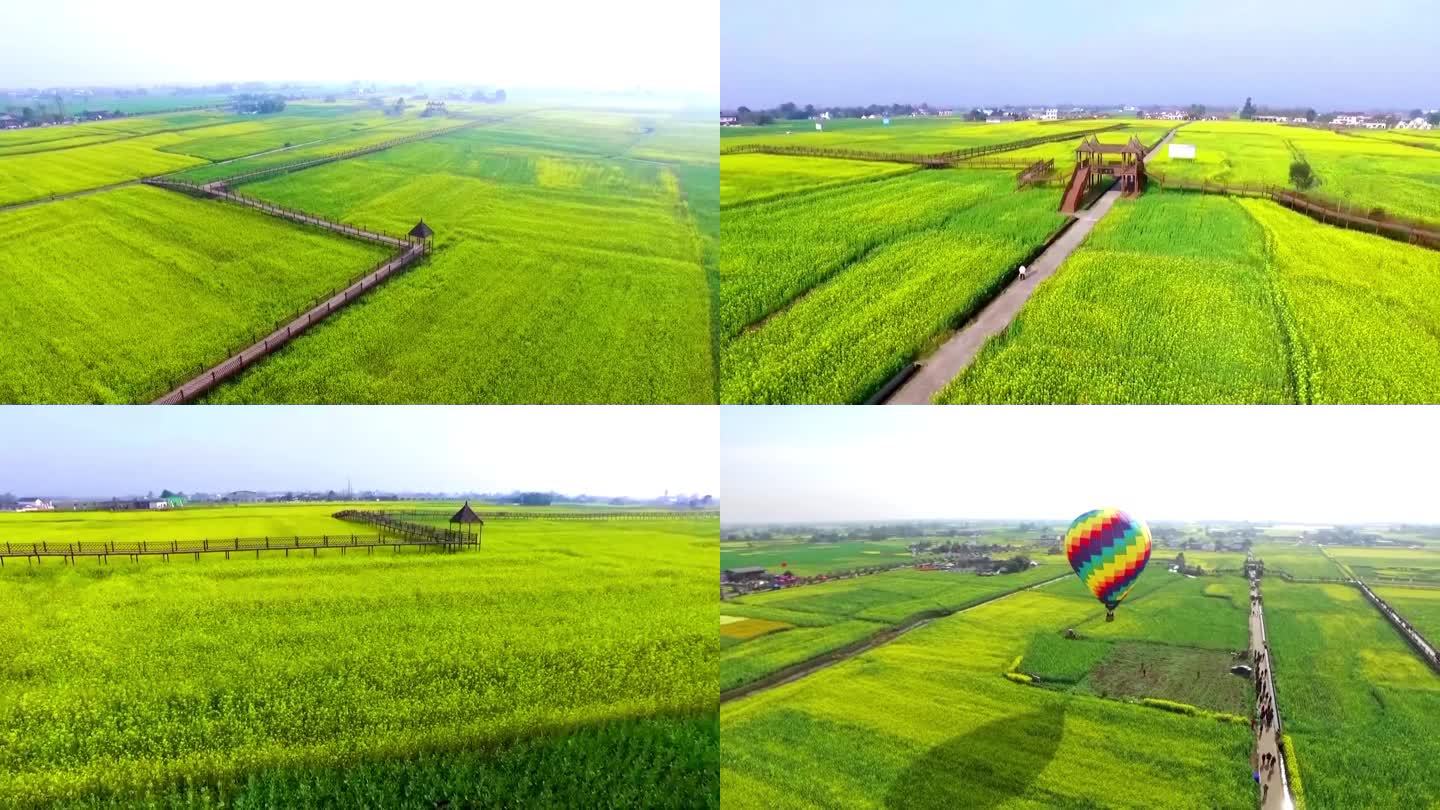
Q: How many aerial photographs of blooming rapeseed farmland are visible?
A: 4